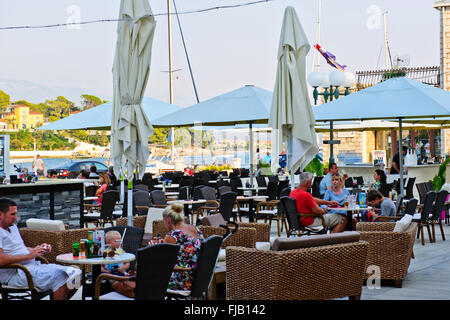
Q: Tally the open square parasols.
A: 3